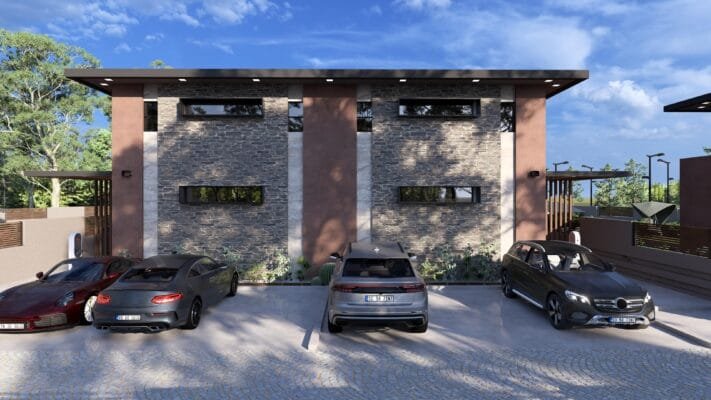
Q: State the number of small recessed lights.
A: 11